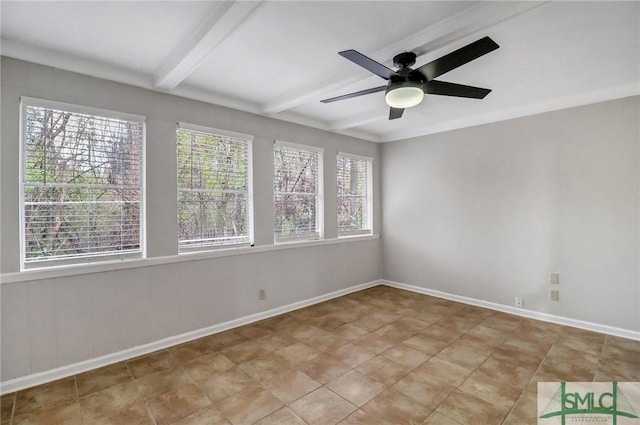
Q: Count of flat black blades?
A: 5